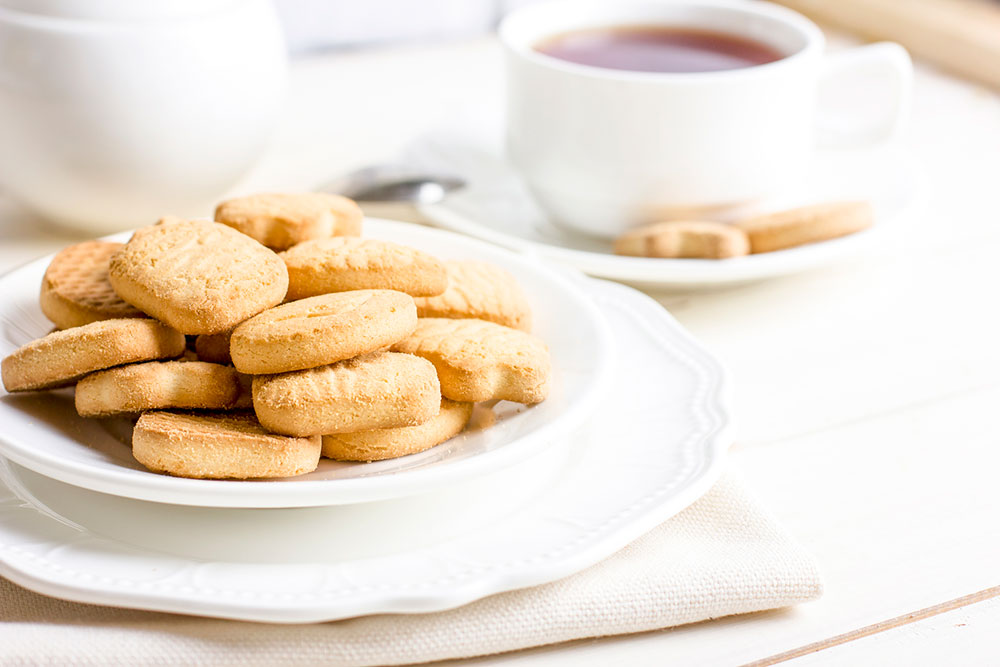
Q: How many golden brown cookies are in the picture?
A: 15